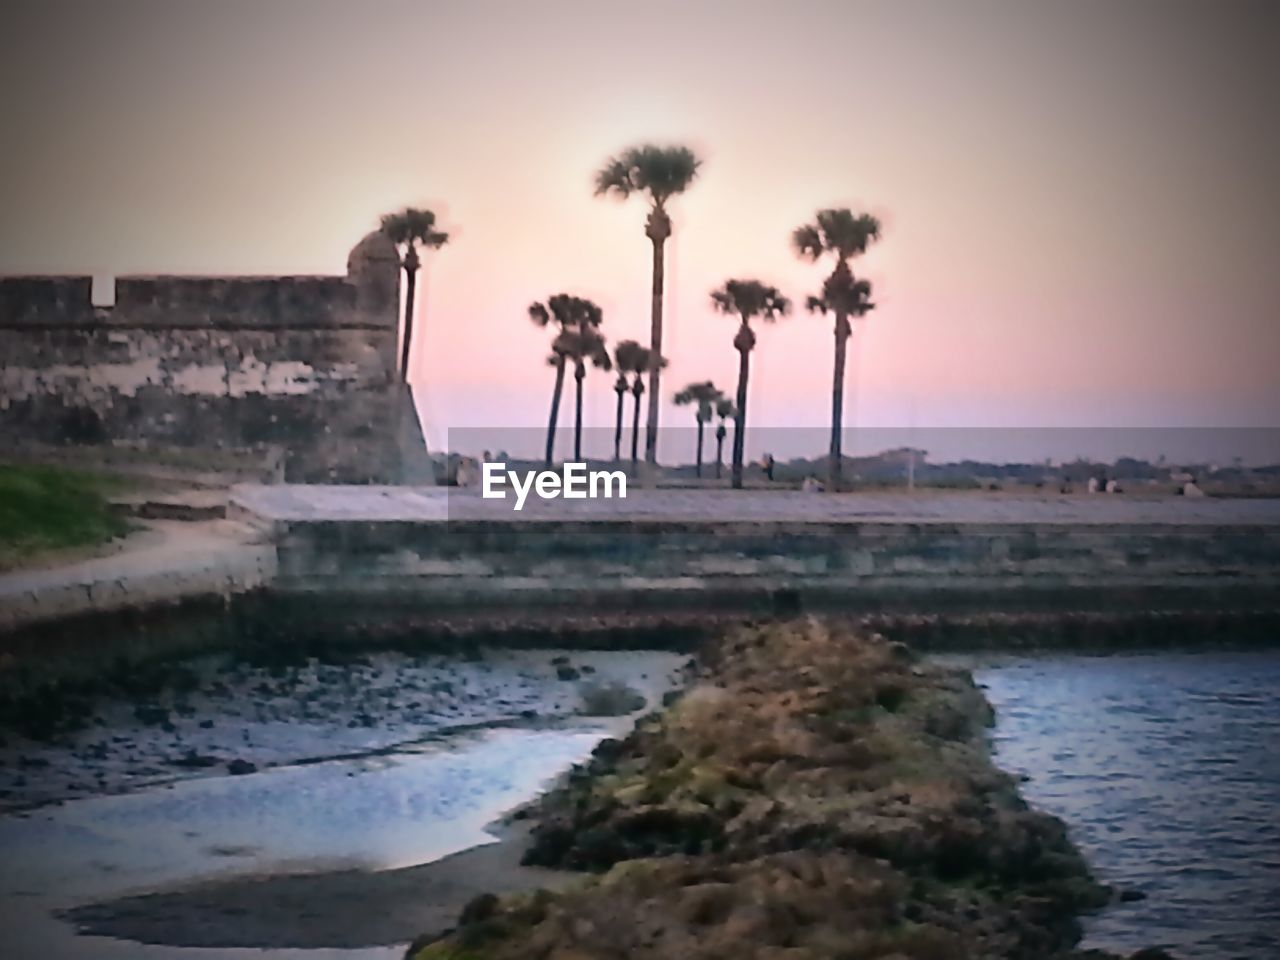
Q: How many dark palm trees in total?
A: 10